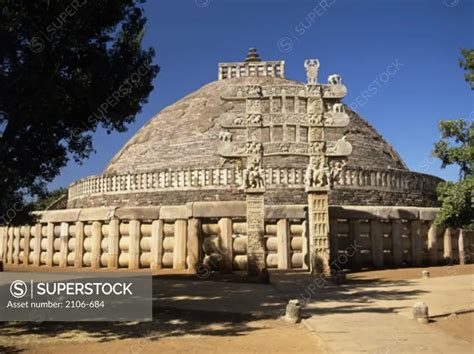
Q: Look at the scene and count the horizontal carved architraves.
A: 3